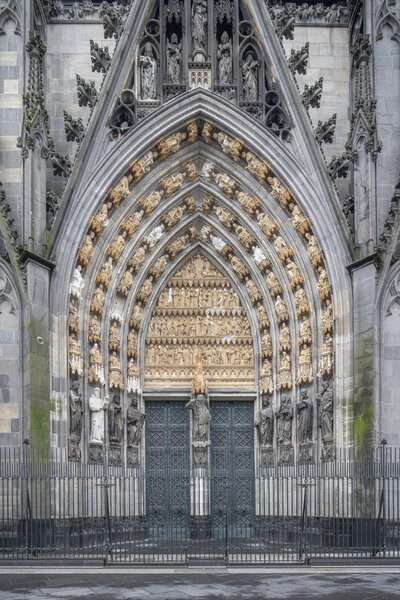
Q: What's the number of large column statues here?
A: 9